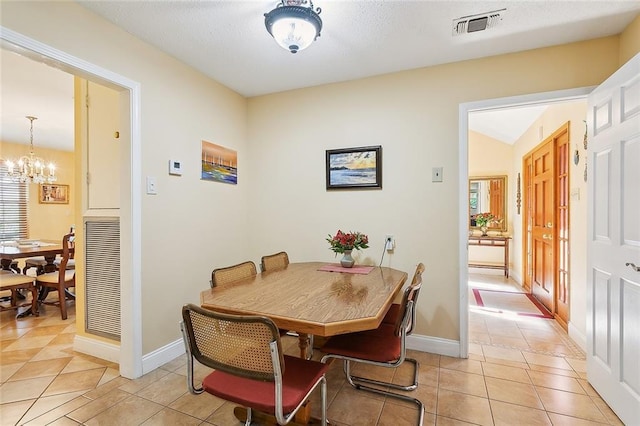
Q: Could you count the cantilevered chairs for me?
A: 5